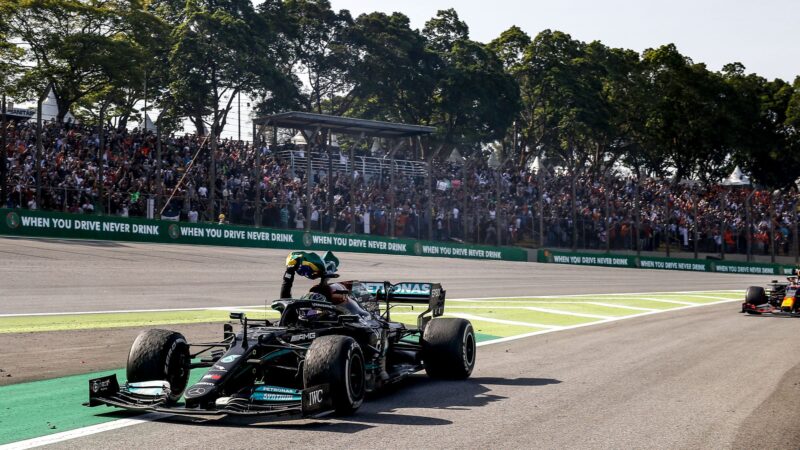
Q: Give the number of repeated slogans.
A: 7